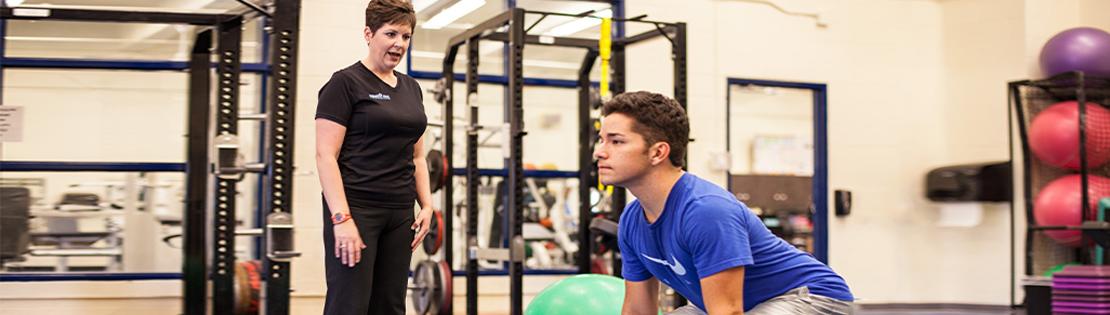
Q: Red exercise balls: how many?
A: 2